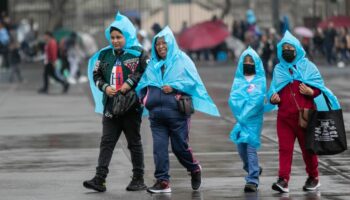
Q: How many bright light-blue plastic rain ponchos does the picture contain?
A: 4